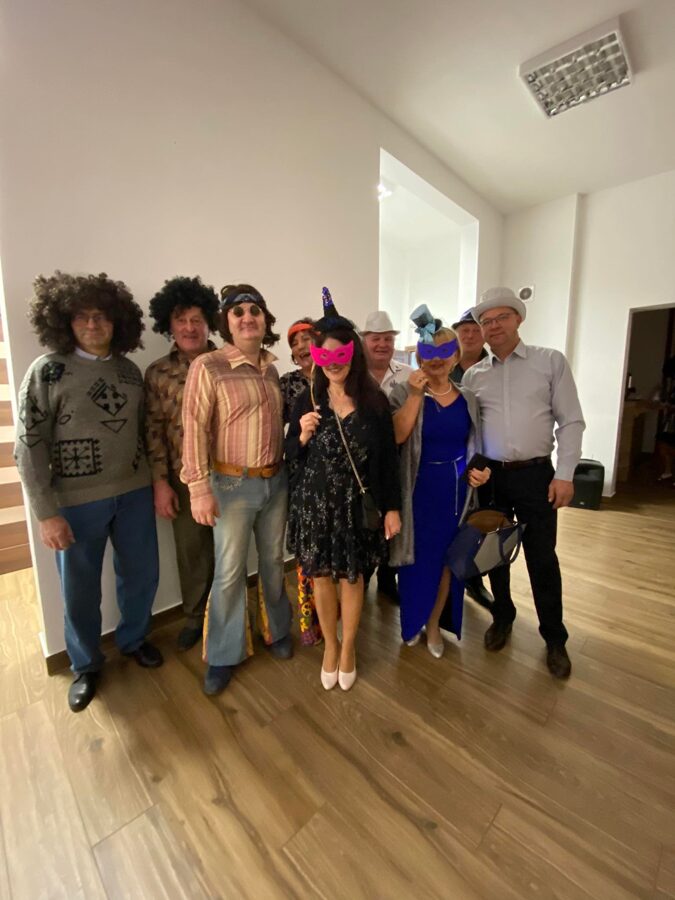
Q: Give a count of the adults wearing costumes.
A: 9